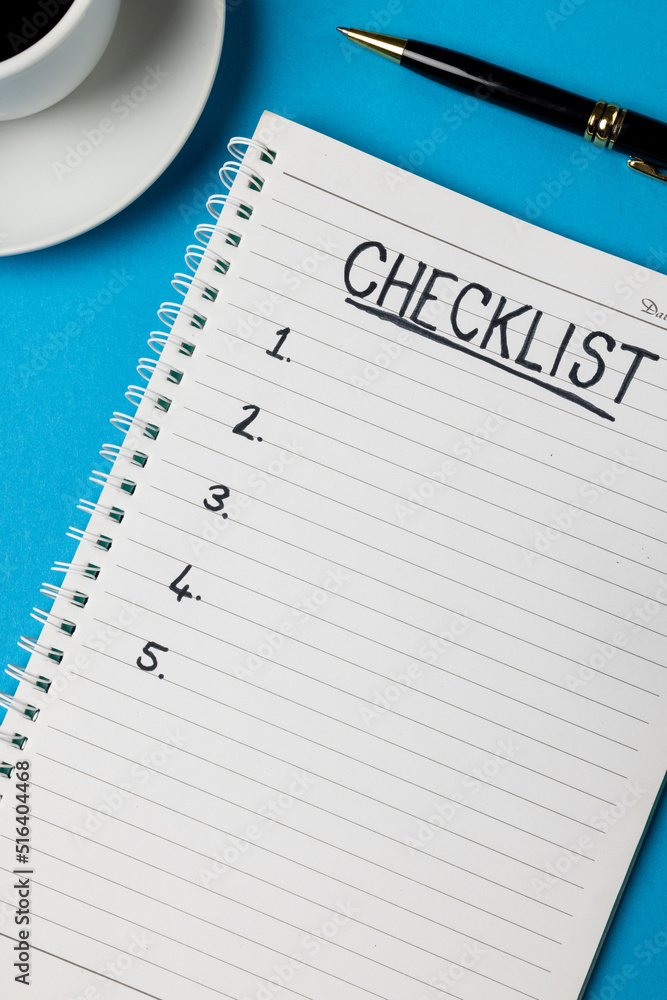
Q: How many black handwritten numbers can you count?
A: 5